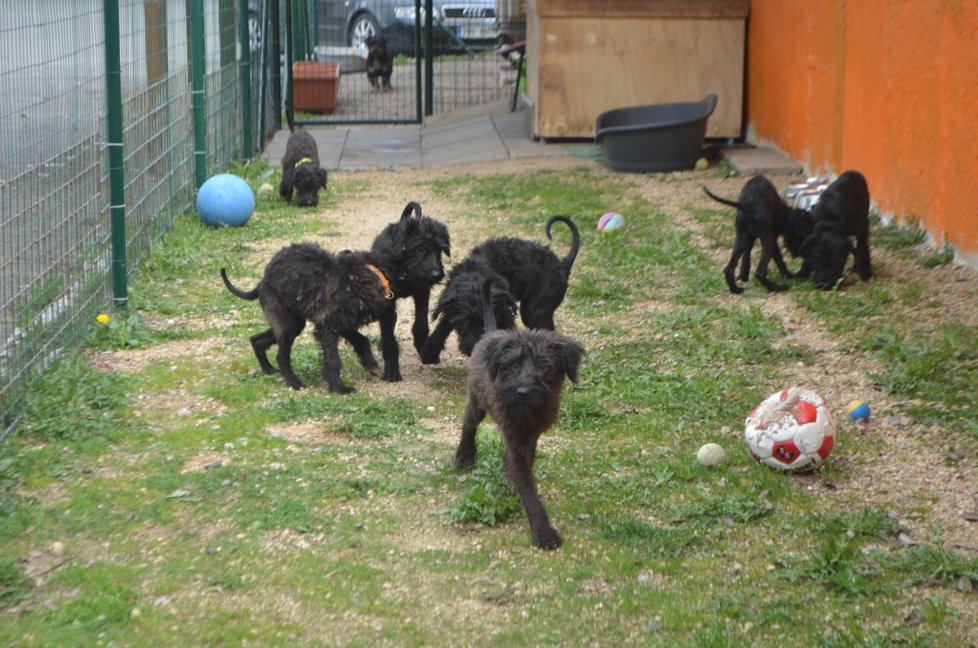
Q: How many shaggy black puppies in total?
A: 8